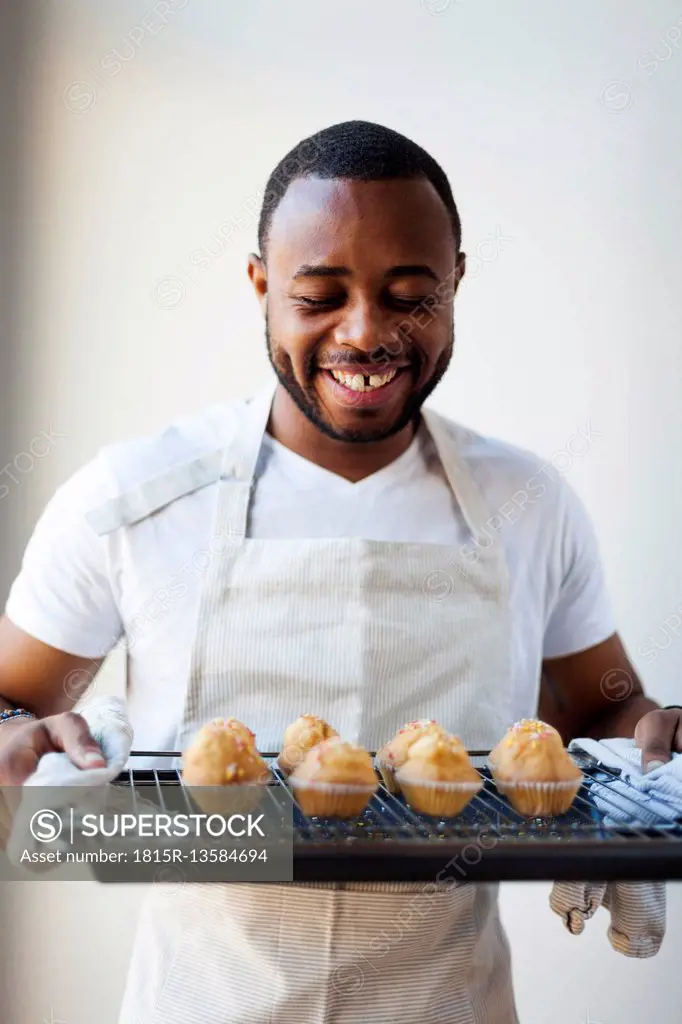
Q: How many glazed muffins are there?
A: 6